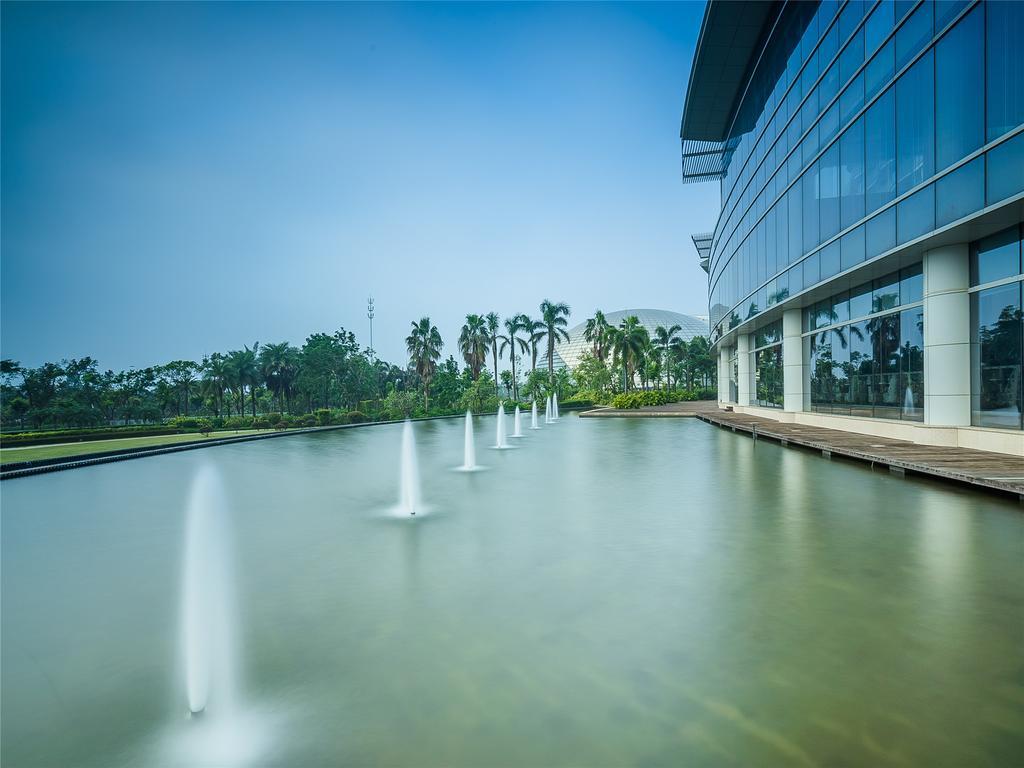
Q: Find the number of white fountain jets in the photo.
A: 8